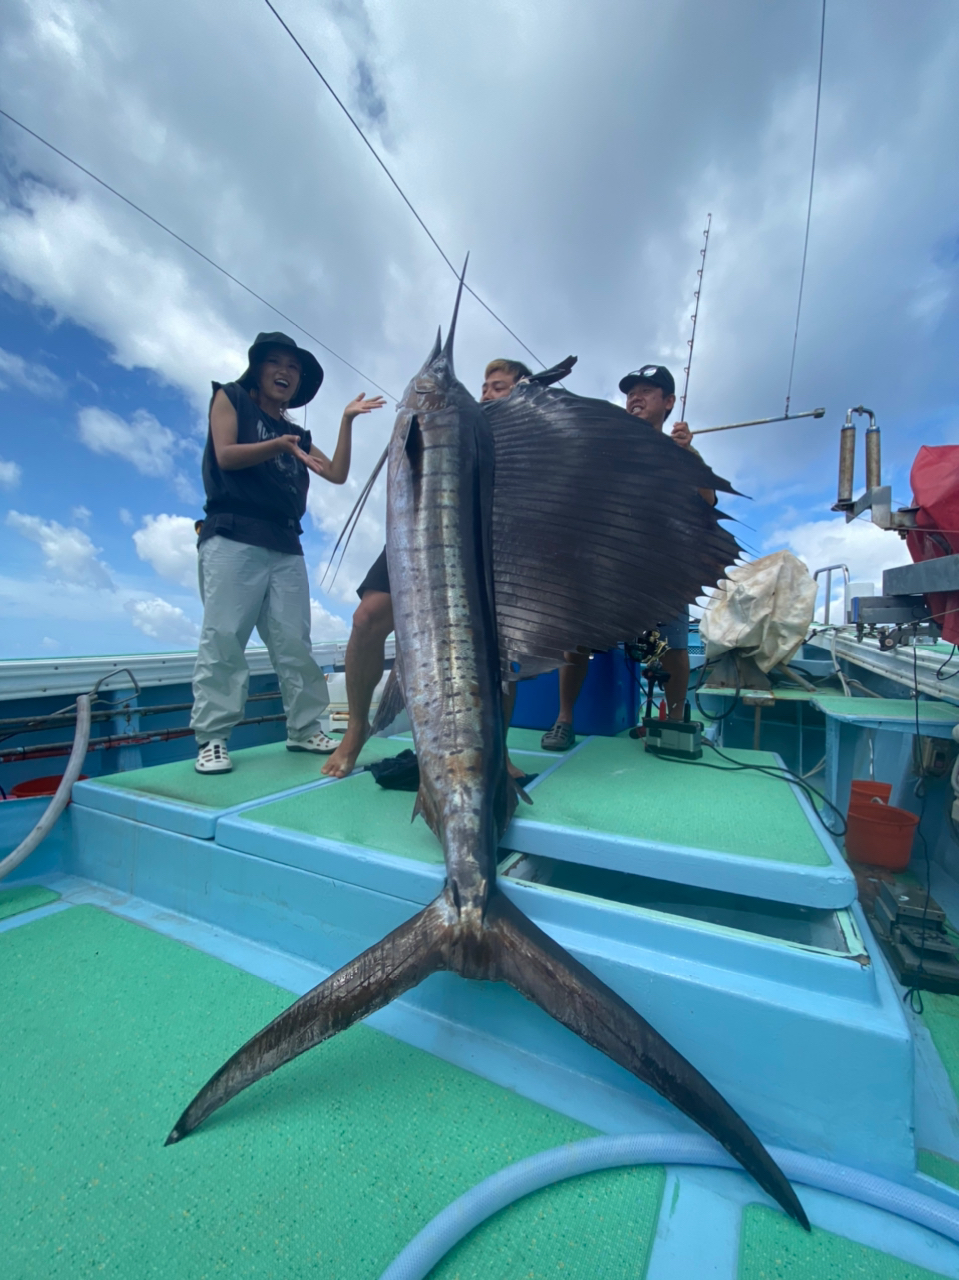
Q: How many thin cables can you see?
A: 3